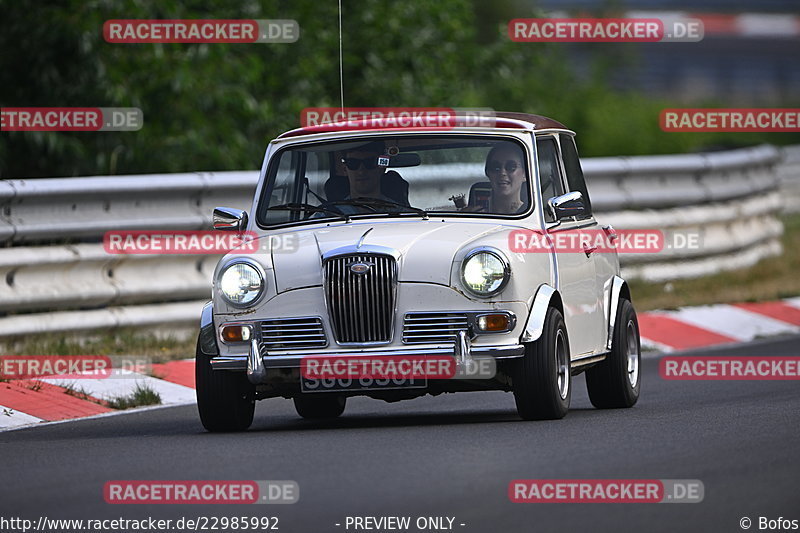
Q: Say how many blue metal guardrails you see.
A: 0